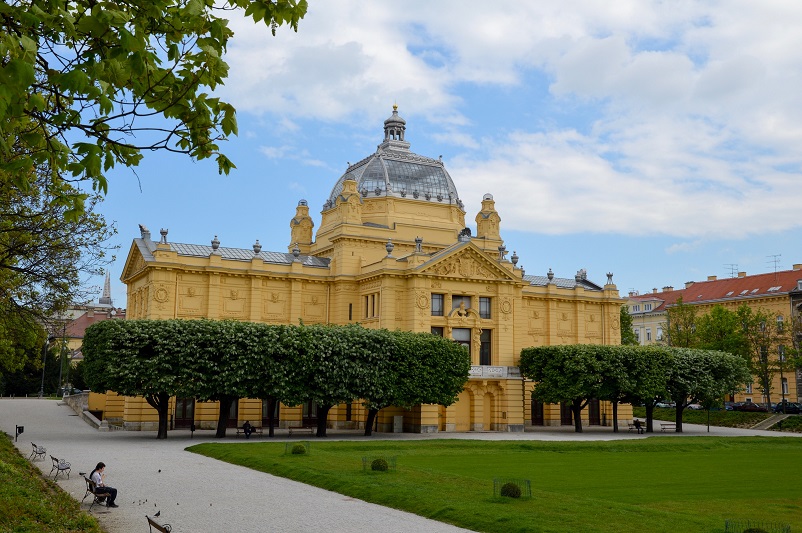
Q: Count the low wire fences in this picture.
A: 4